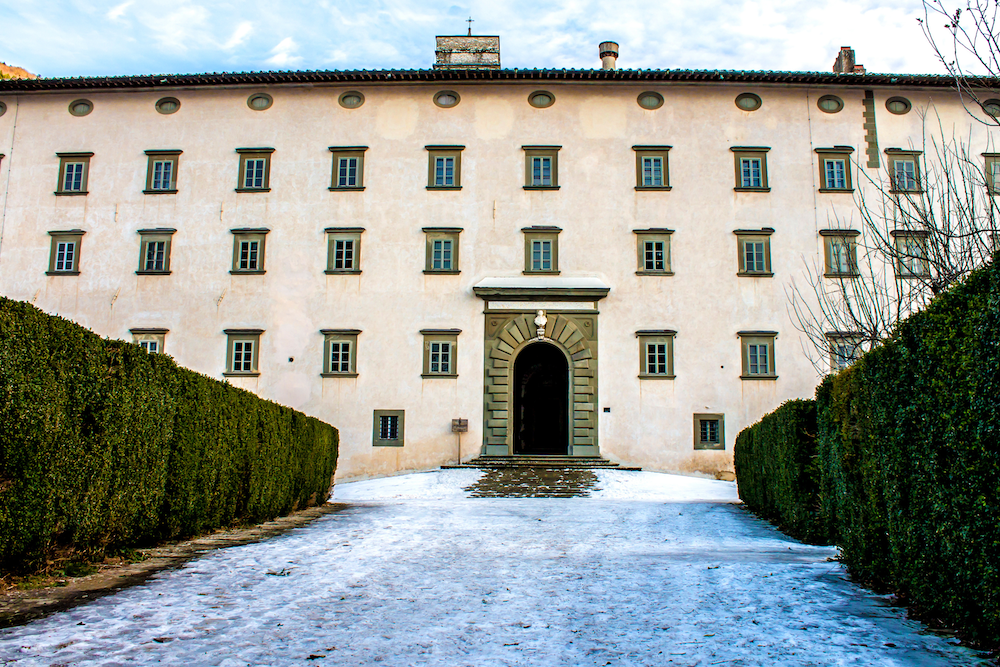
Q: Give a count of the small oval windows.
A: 12